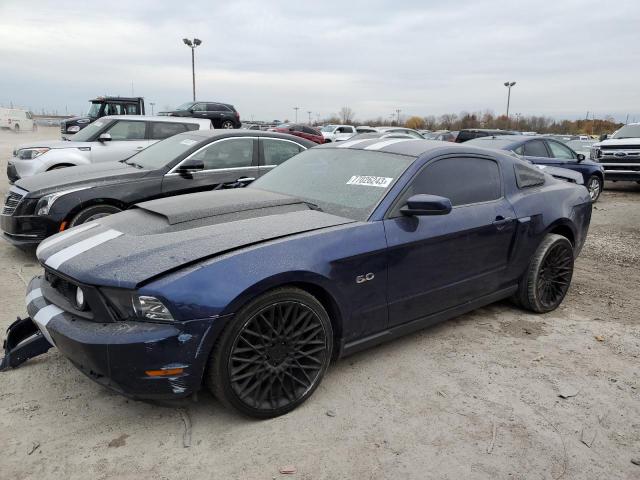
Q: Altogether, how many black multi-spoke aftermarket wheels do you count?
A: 2